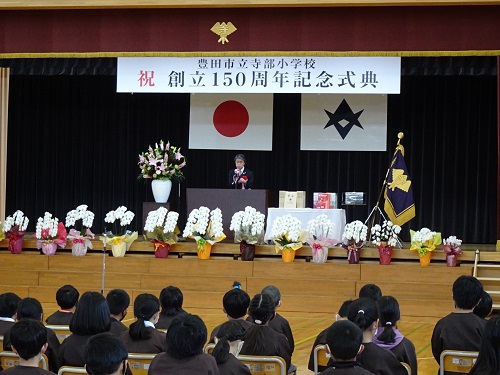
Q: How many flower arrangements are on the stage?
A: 14